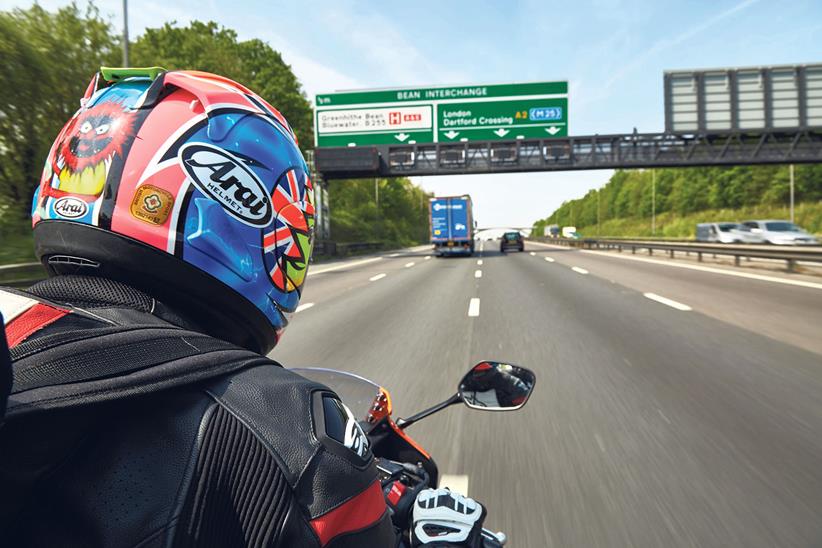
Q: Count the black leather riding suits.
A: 1